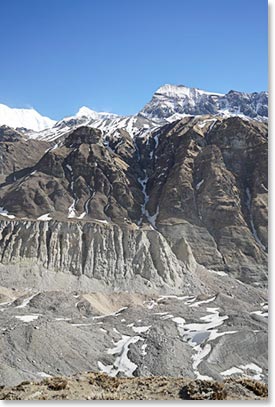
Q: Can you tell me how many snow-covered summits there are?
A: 3